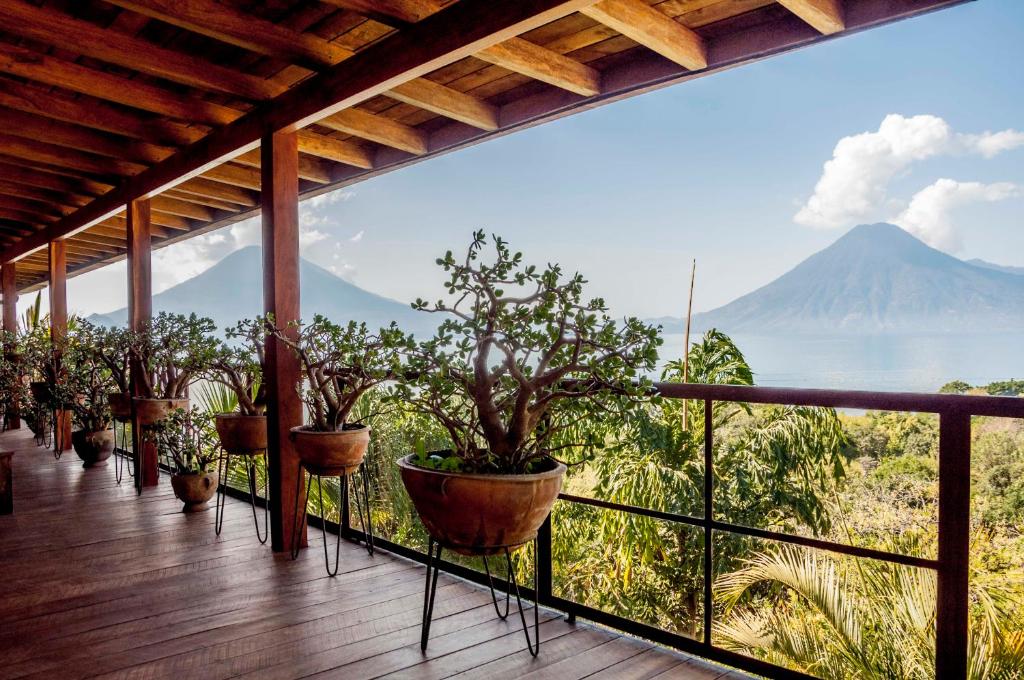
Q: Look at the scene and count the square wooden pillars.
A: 4